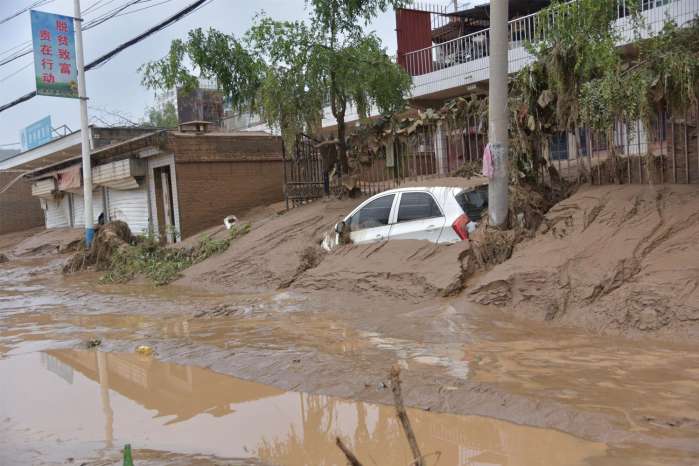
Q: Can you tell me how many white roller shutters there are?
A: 3